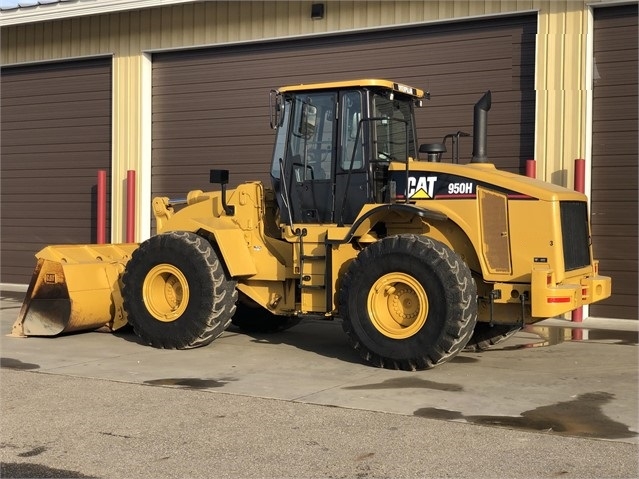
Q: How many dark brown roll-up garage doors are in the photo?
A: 3